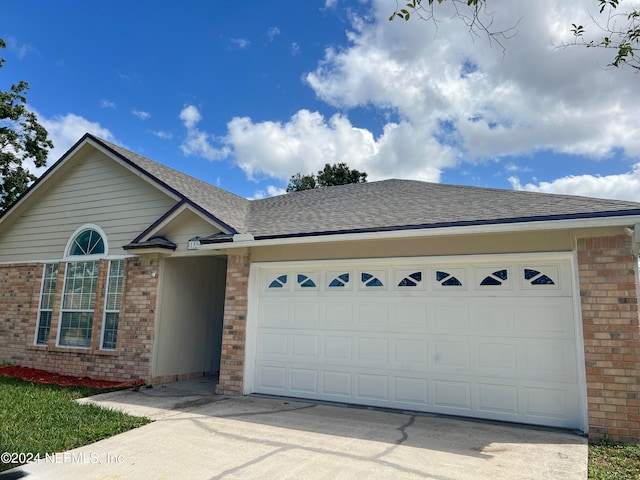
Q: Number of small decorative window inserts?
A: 8